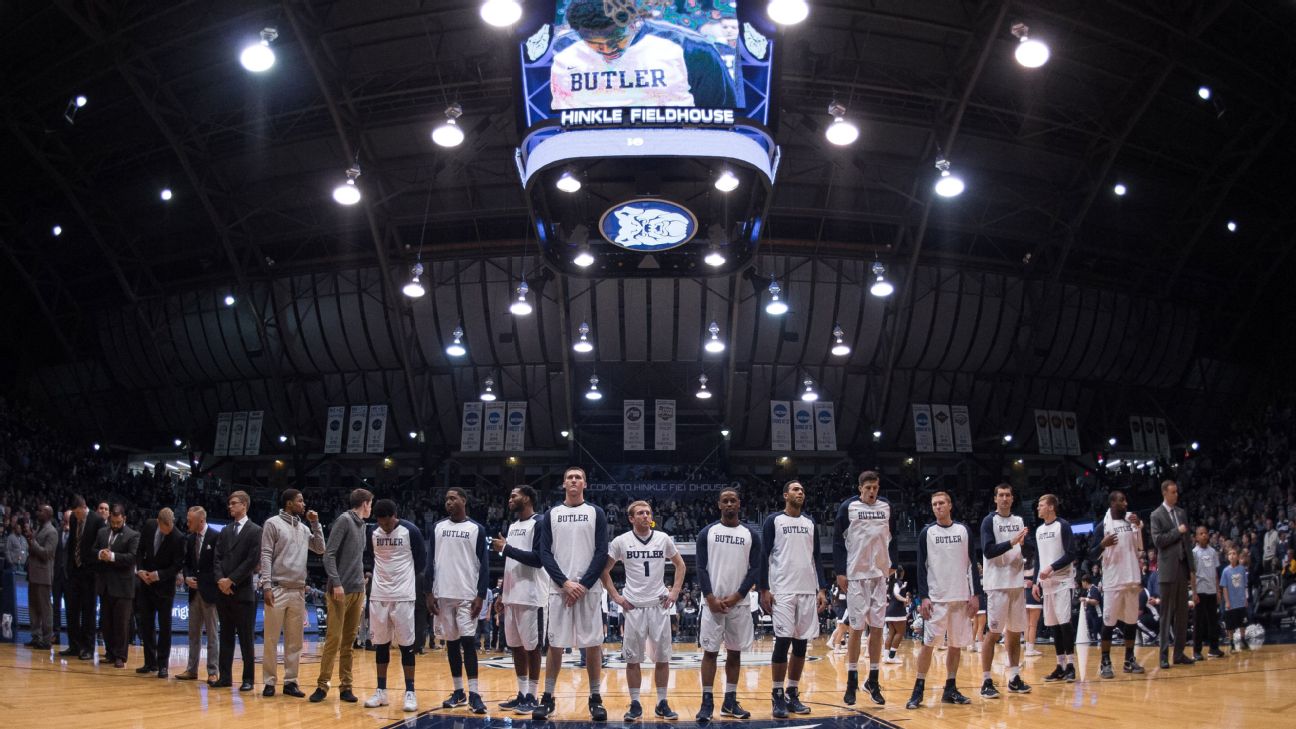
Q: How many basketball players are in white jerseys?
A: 12